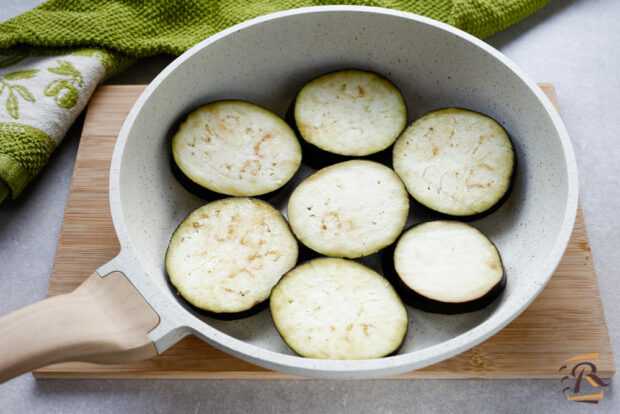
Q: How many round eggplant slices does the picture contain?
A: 7